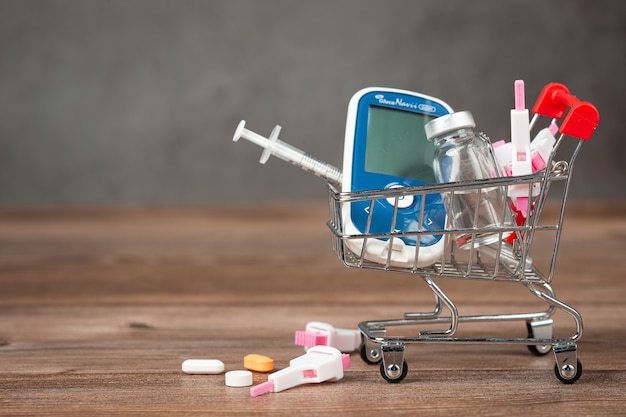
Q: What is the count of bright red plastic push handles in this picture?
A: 1